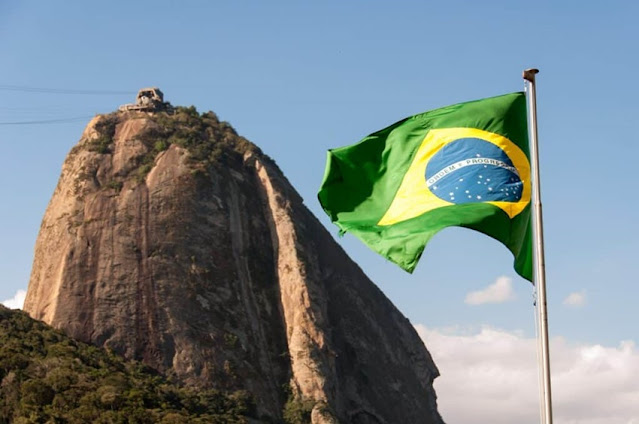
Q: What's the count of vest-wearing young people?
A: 0